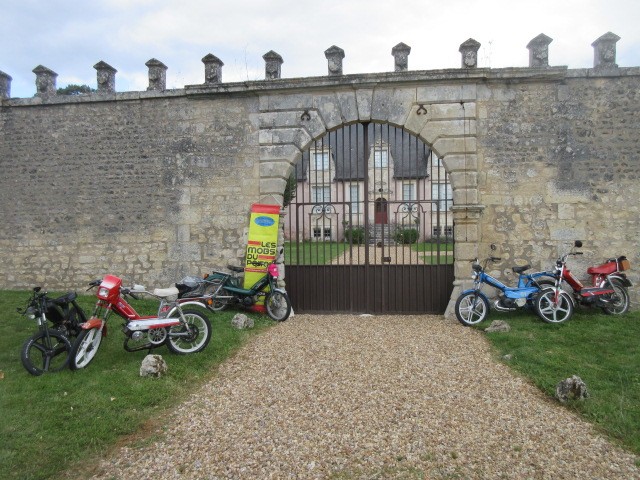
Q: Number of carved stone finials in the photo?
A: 11